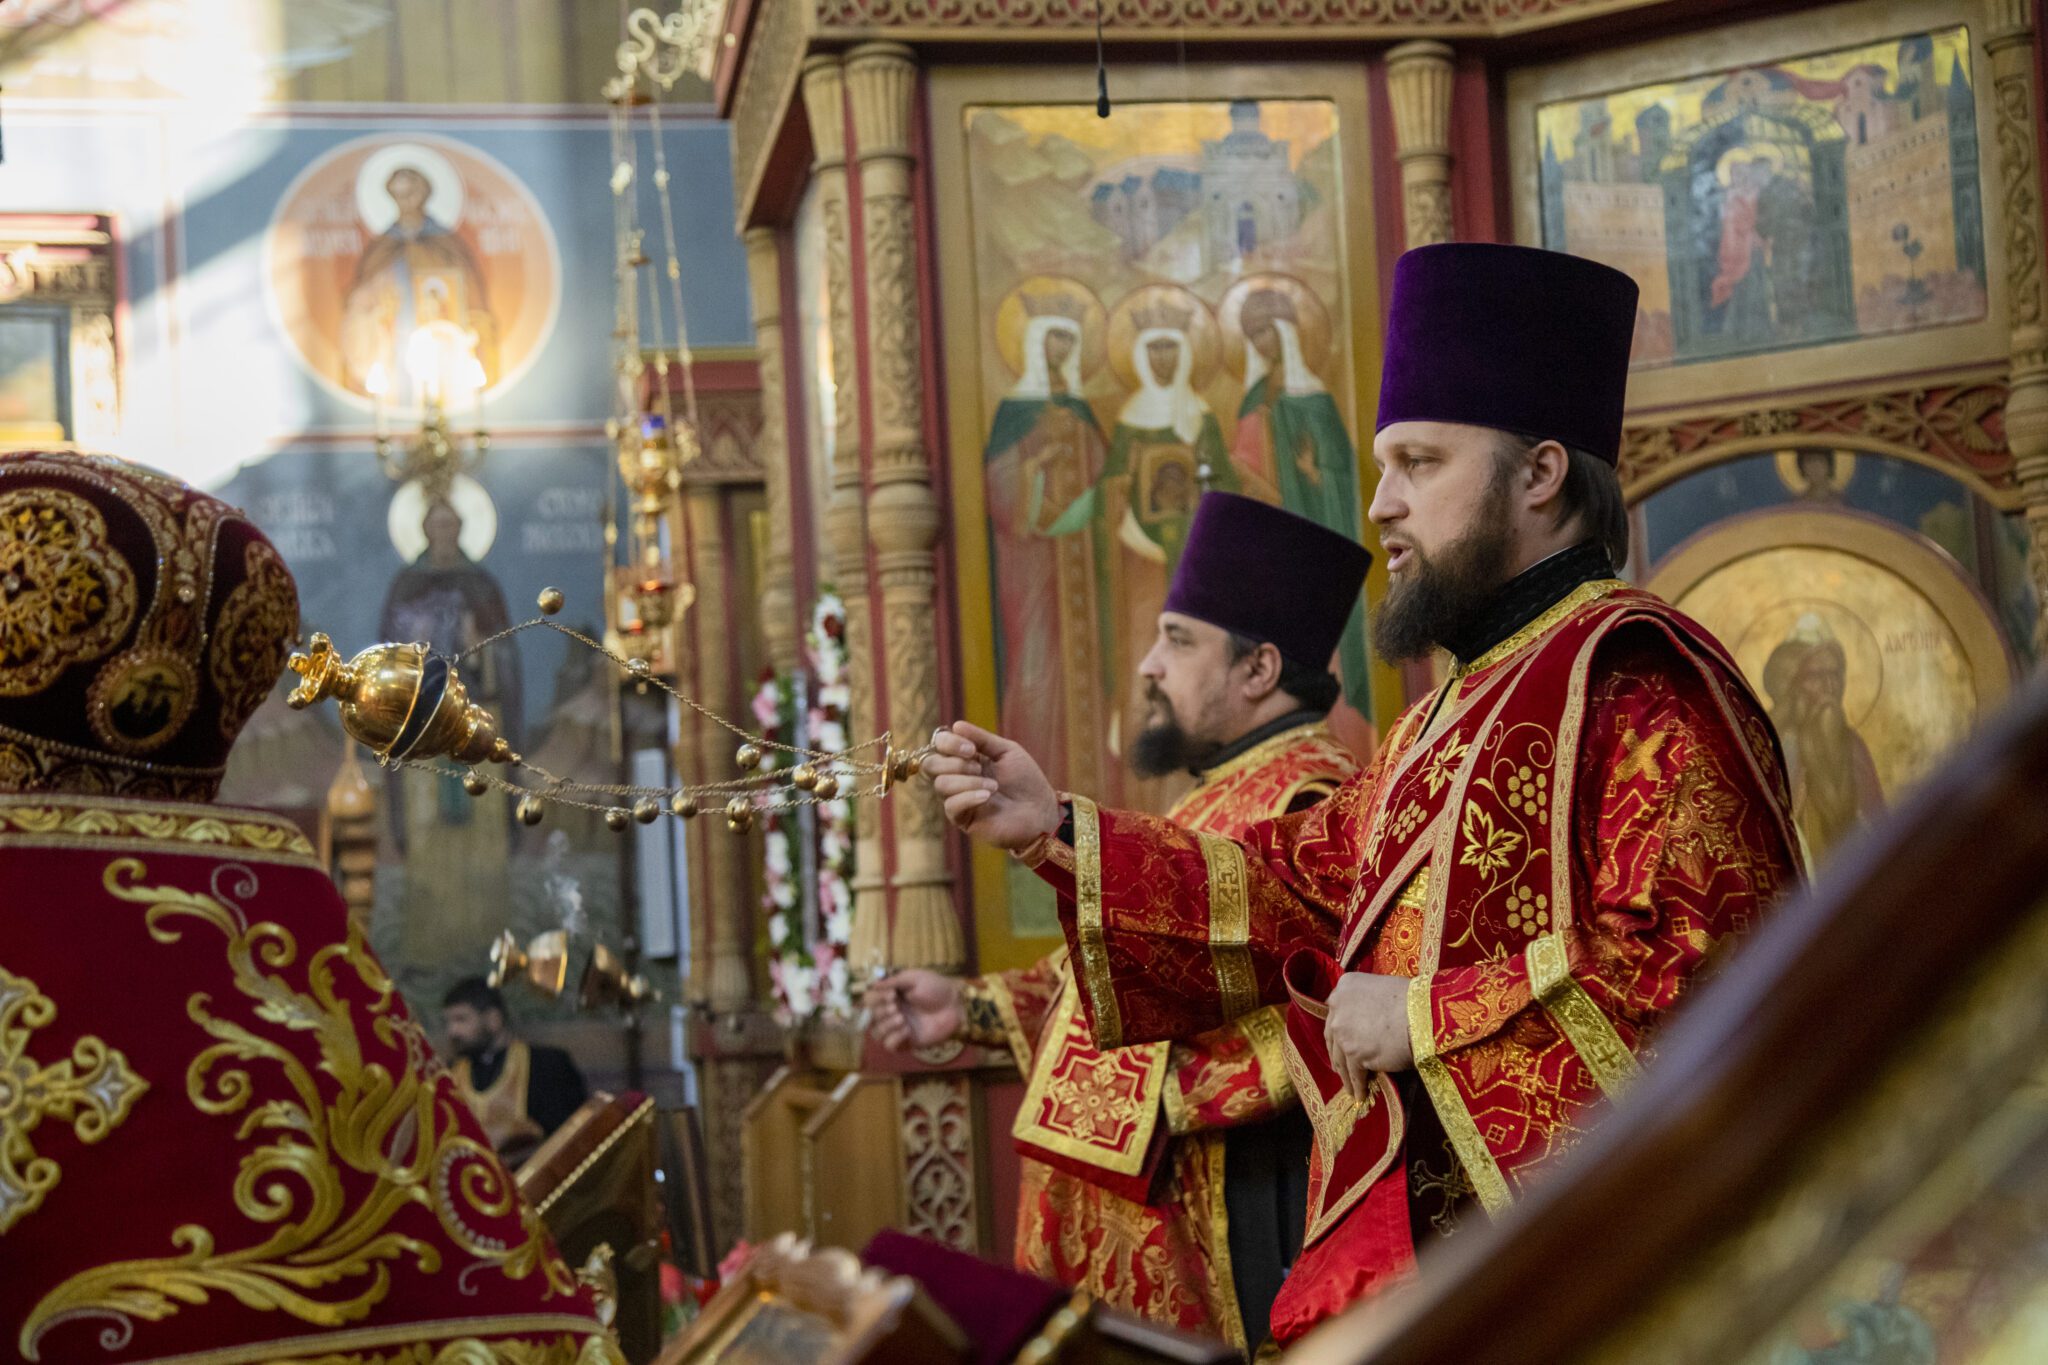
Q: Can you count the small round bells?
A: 12